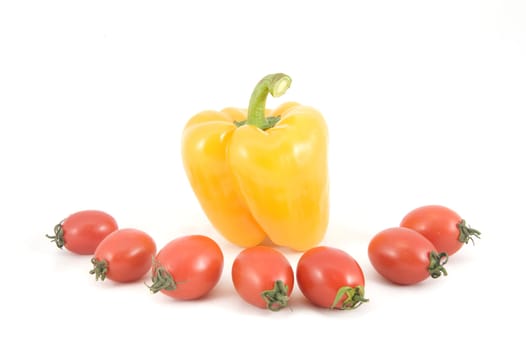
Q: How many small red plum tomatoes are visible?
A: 7